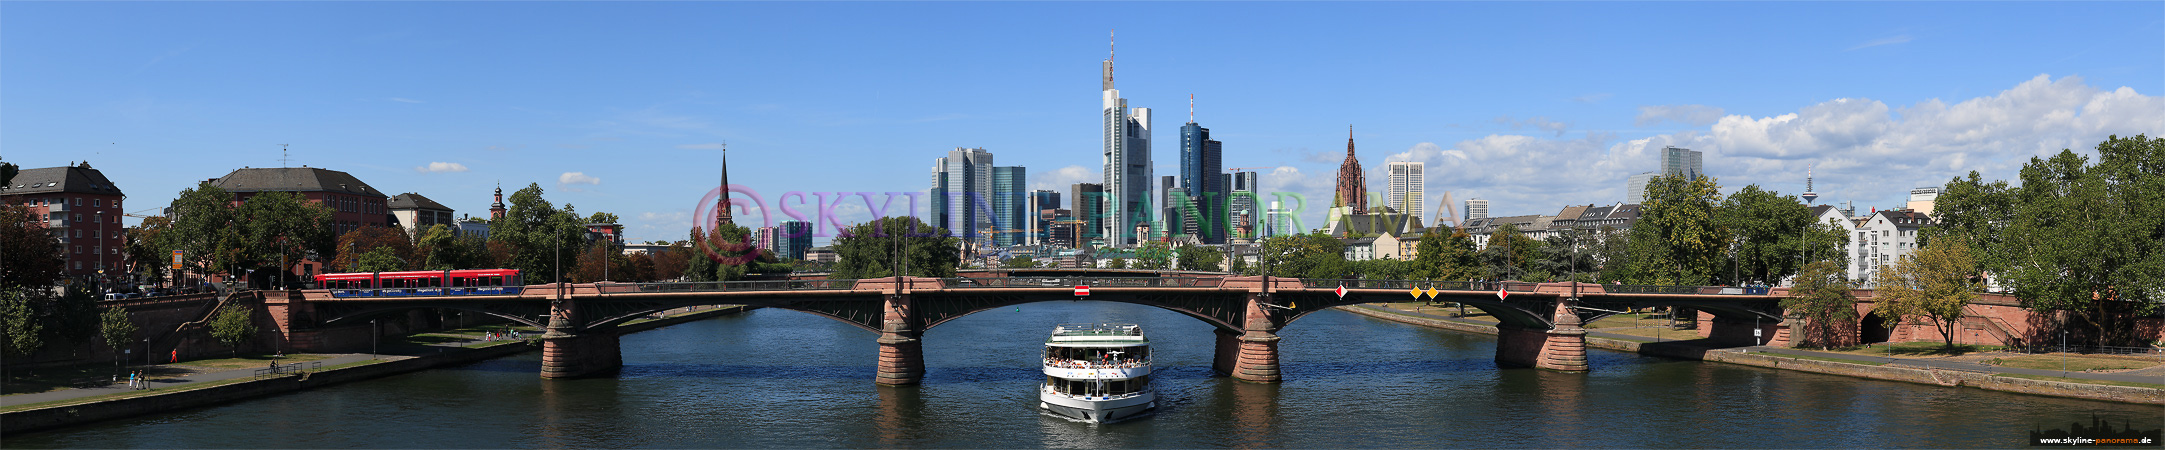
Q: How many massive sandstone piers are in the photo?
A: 4